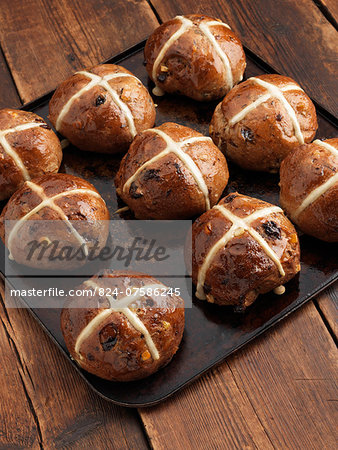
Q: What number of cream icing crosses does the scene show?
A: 9